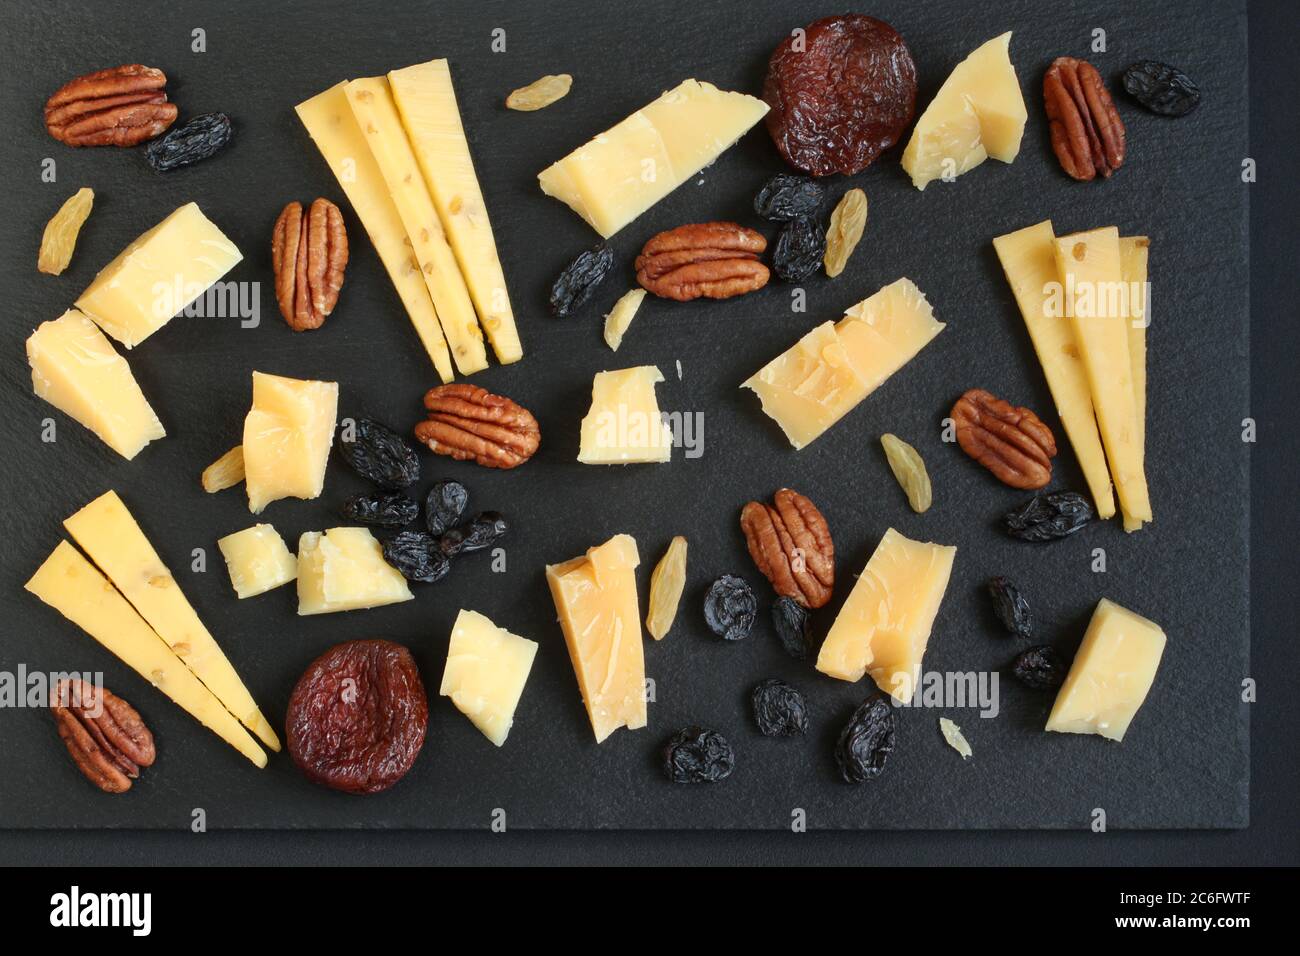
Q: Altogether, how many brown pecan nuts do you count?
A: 8